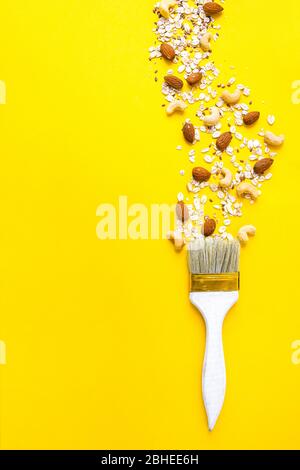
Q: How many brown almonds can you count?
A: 11